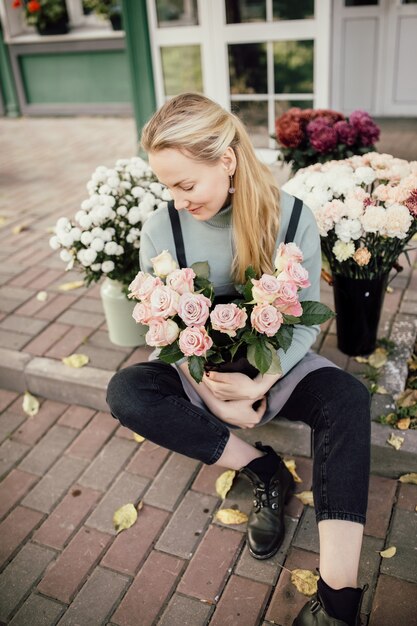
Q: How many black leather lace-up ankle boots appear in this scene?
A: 2